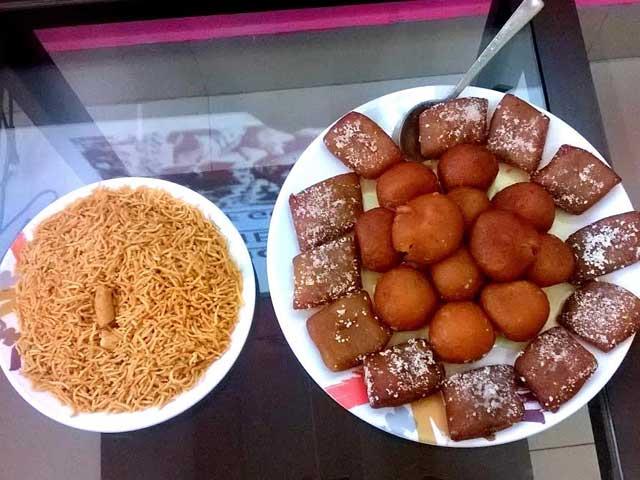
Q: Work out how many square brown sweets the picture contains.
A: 12